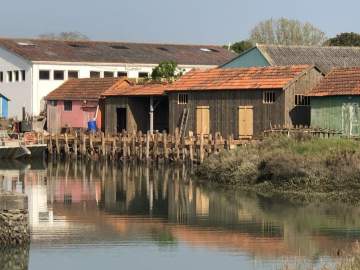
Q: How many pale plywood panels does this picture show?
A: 2